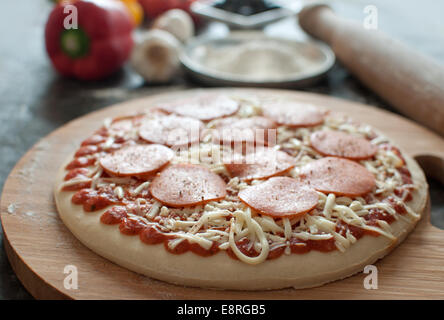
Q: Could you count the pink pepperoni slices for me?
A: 10